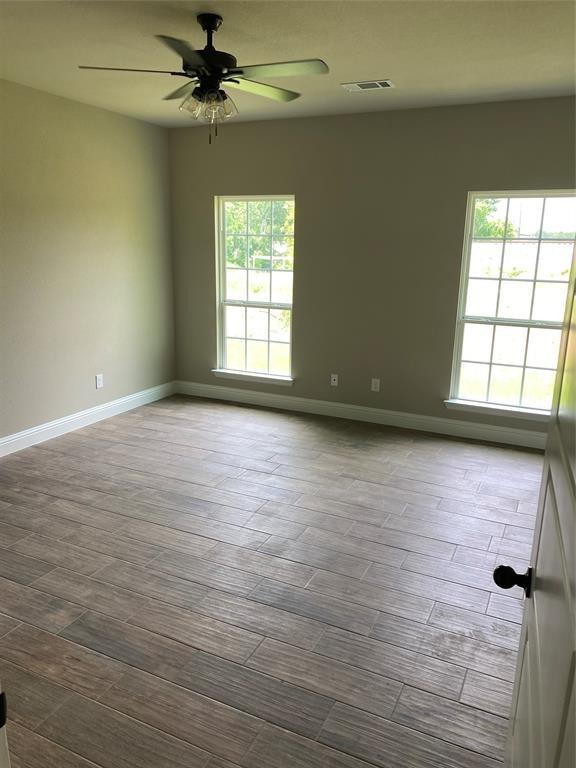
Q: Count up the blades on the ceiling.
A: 5